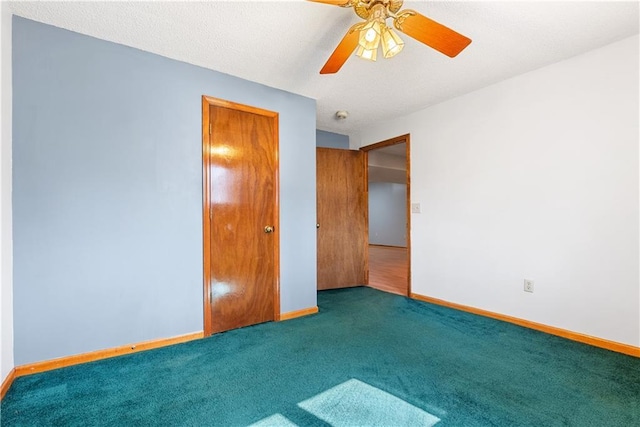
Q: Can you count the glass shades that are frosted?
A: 3